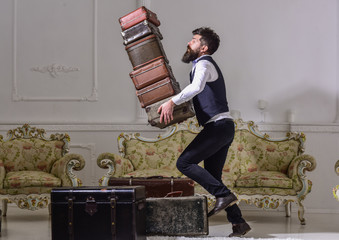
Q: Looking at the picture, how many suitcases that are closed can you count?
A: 9